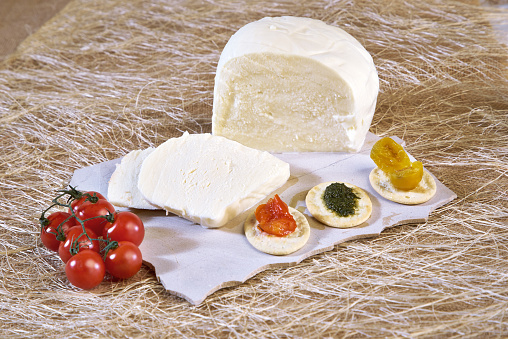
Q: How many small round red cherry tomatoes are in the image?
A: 7